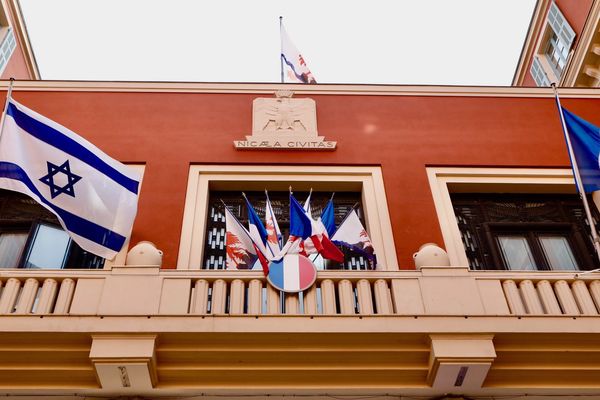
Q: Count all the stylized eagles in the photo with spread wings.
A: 1